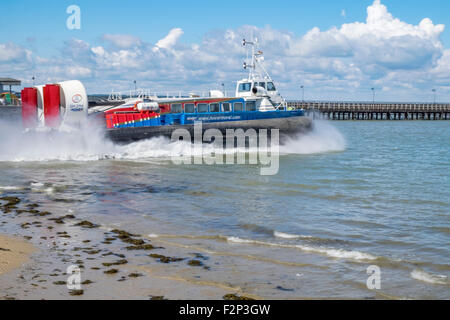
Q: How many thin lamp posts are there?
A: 6